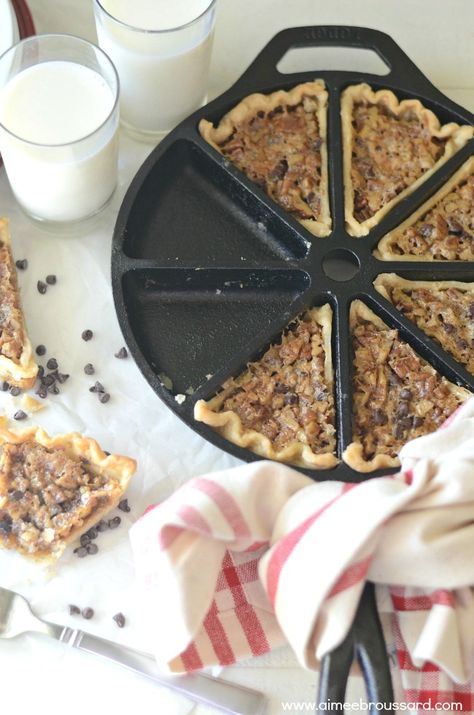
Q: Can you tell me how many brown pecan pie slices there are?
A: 8